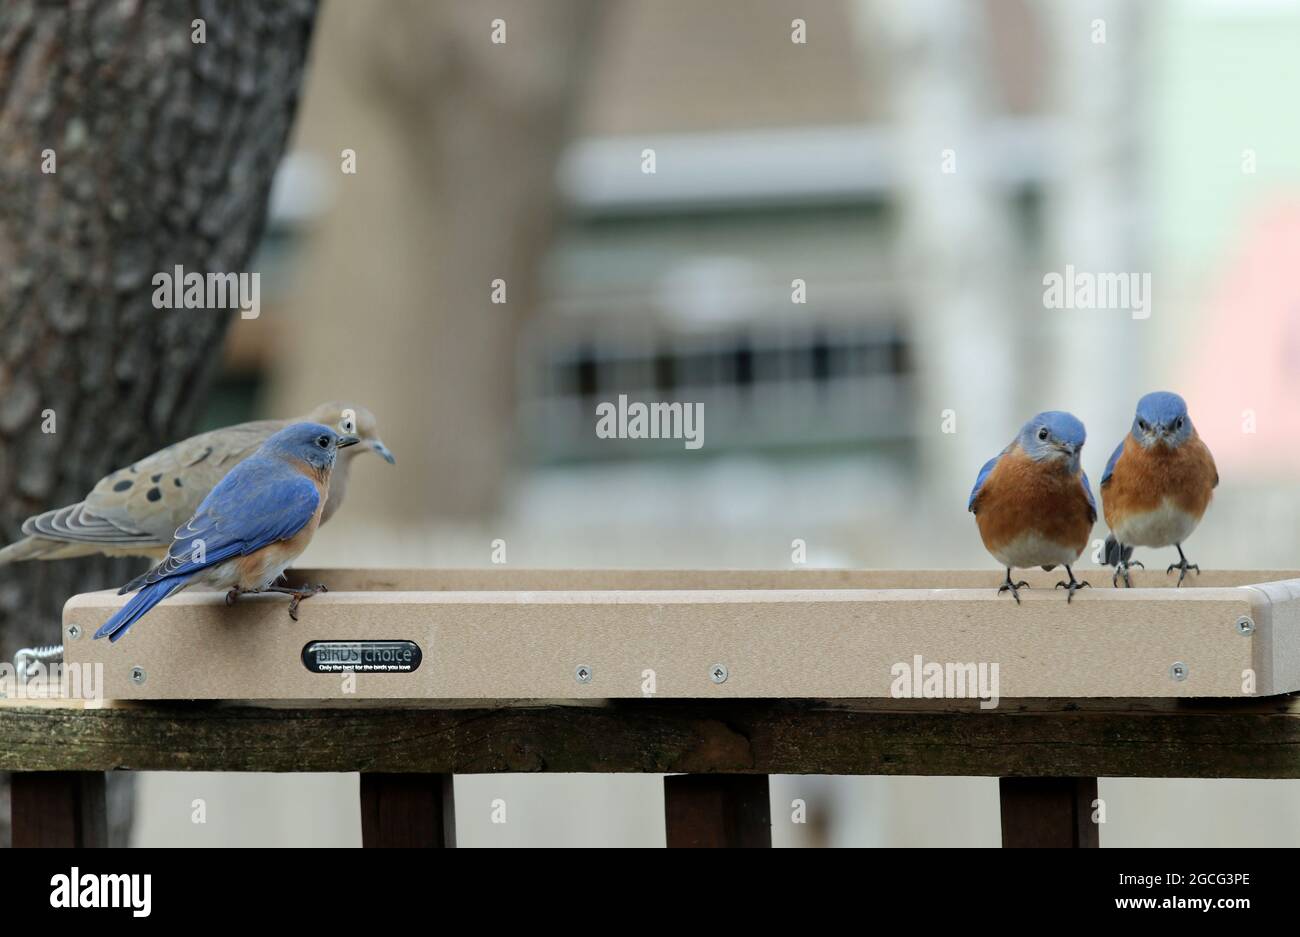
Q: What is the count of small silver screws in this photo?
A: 6